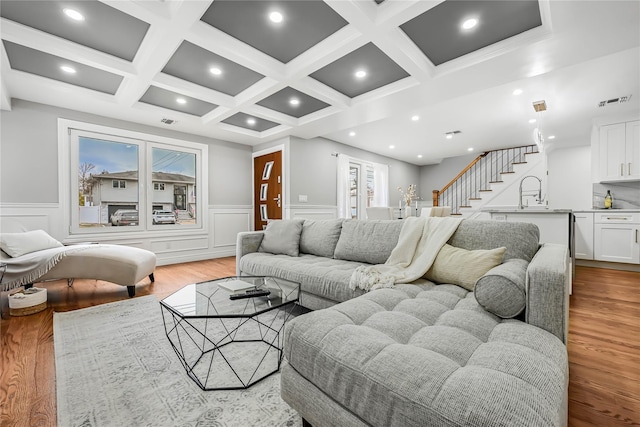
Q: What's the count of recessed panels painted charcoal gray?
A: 9